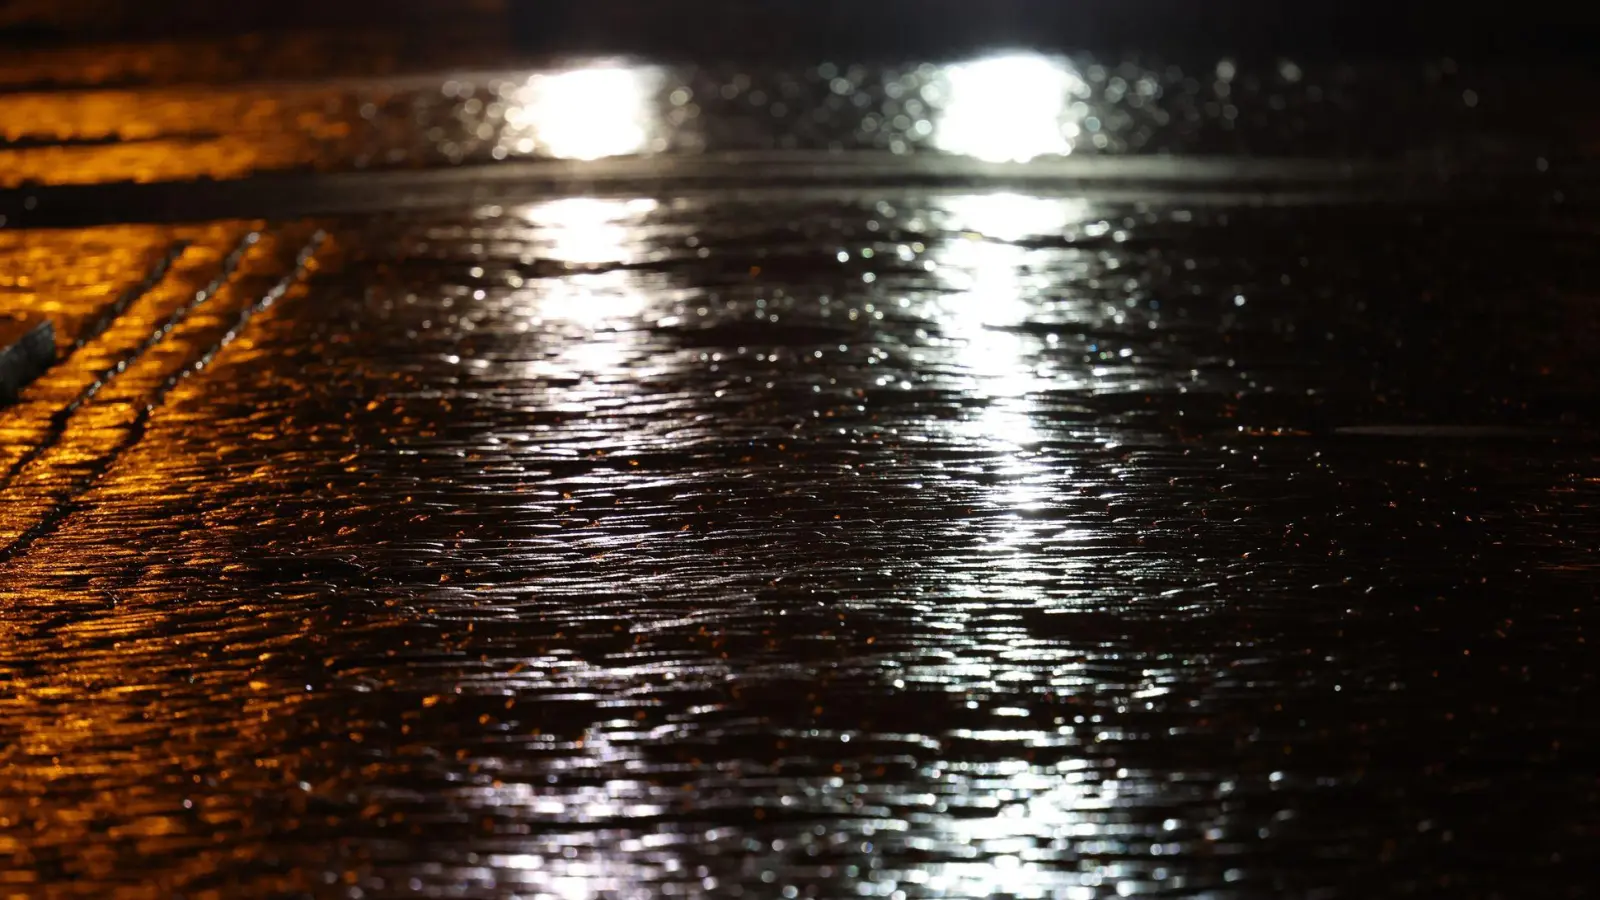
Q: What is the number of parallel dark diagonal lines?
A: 3